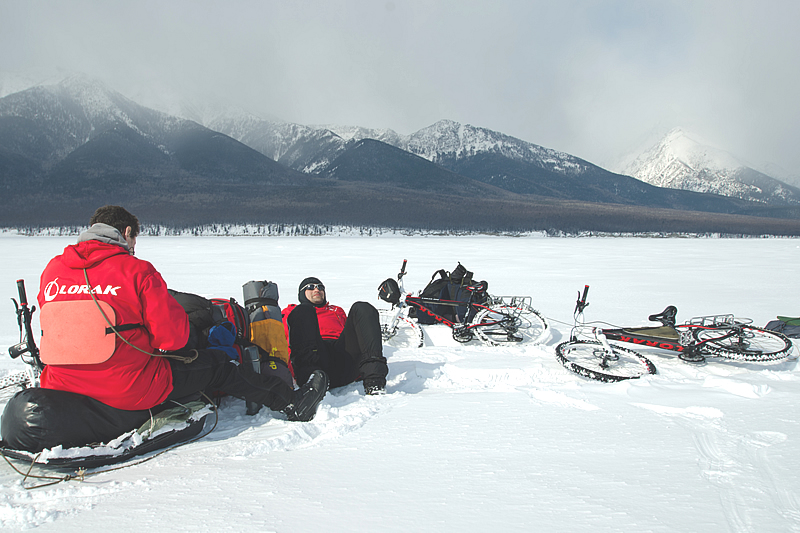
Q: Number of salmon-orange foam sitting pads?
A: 1